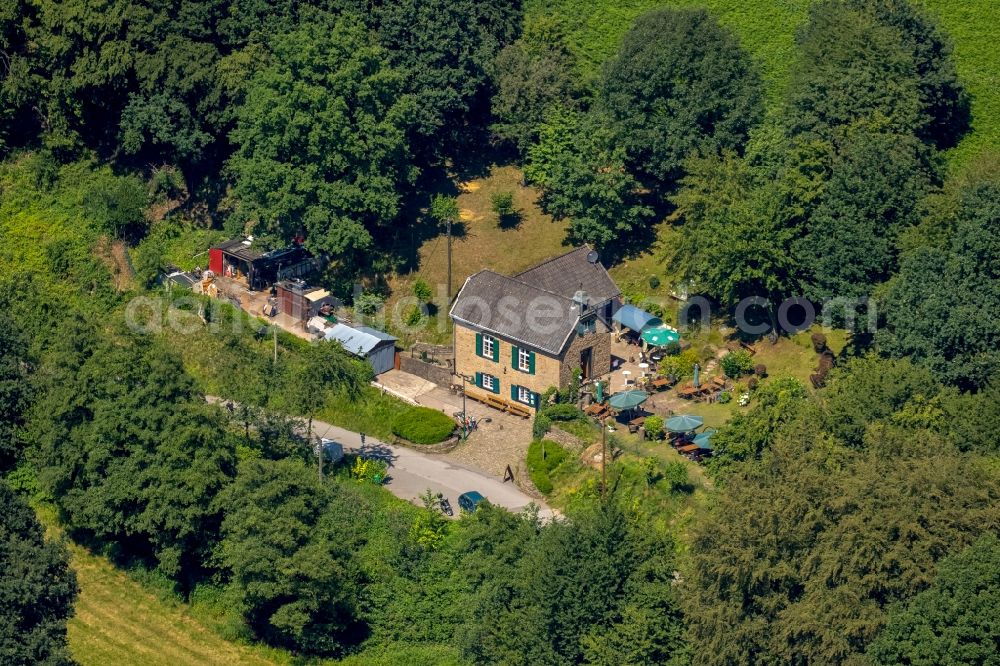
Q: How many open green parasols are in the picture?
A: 4